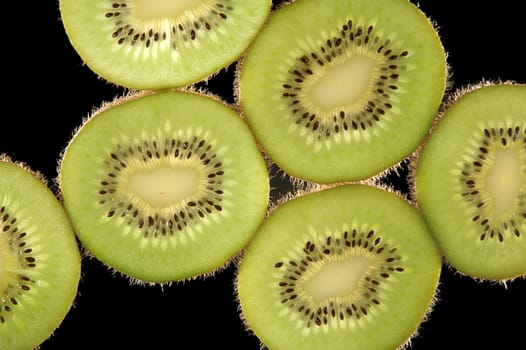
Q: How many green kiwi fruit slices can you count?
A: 6